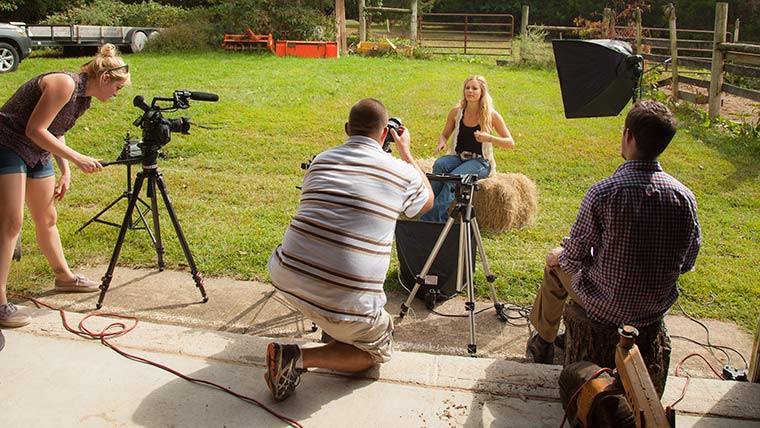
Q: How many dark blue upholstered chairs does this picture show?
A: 0